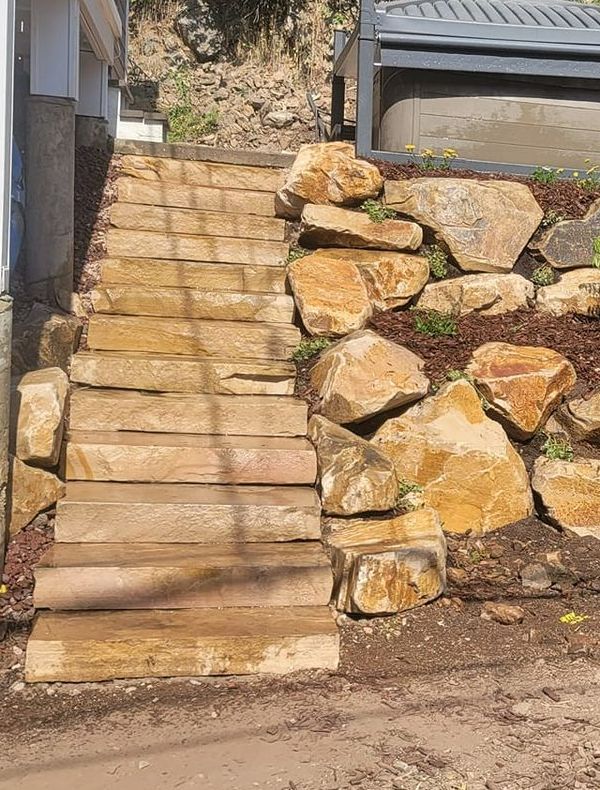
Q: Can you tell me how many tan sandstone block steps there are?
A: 13